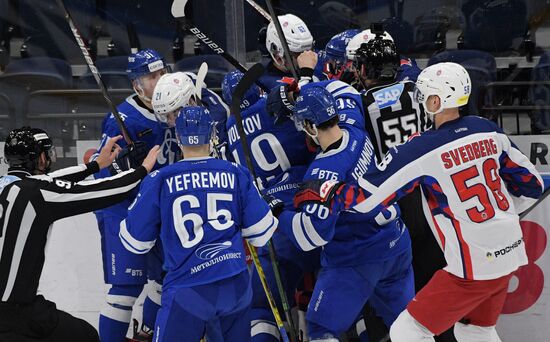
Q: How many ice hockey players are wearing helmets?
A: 9